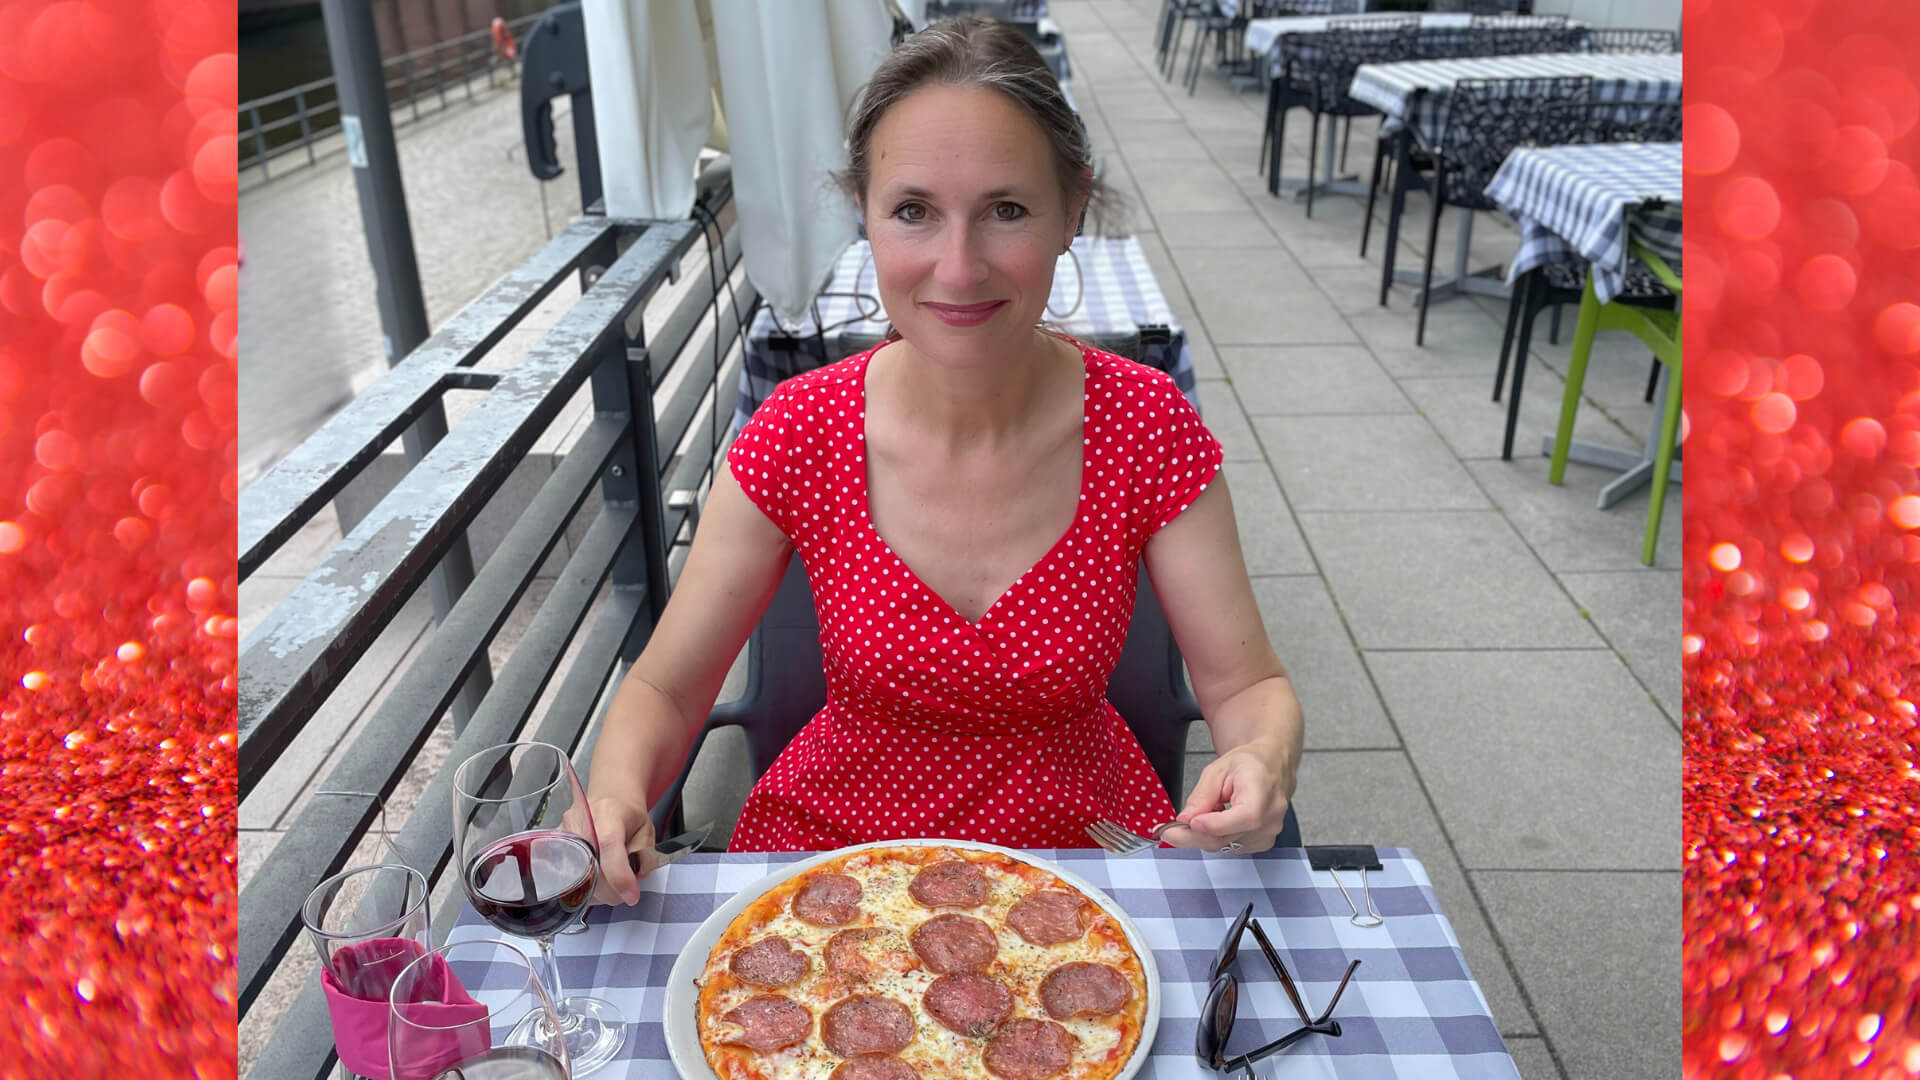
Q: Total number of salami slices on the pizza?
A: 12